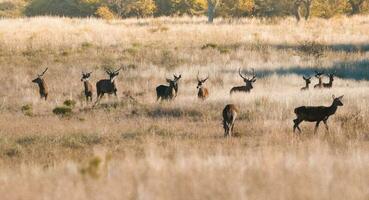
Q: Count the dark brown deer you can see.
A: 12